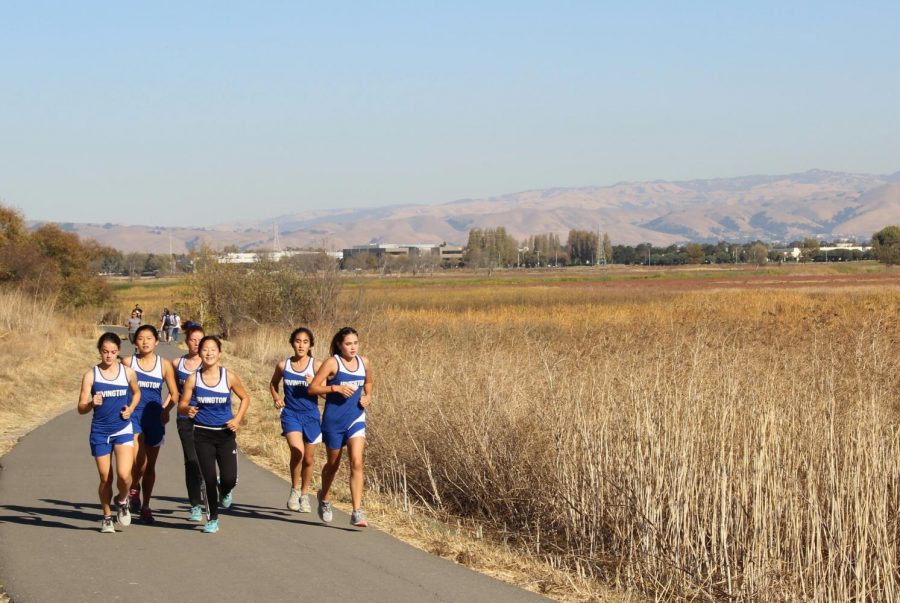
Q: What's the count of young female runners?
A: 6